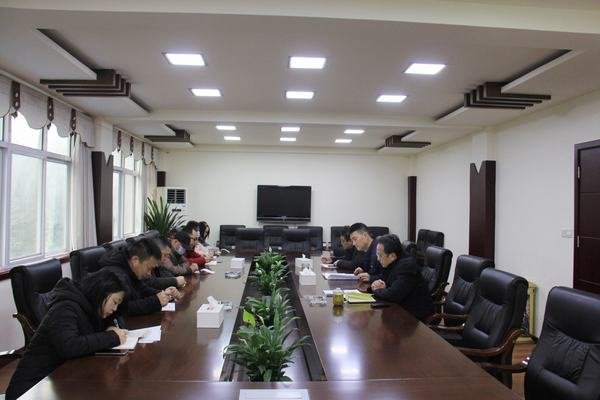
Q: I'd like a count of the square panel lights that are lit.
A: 12